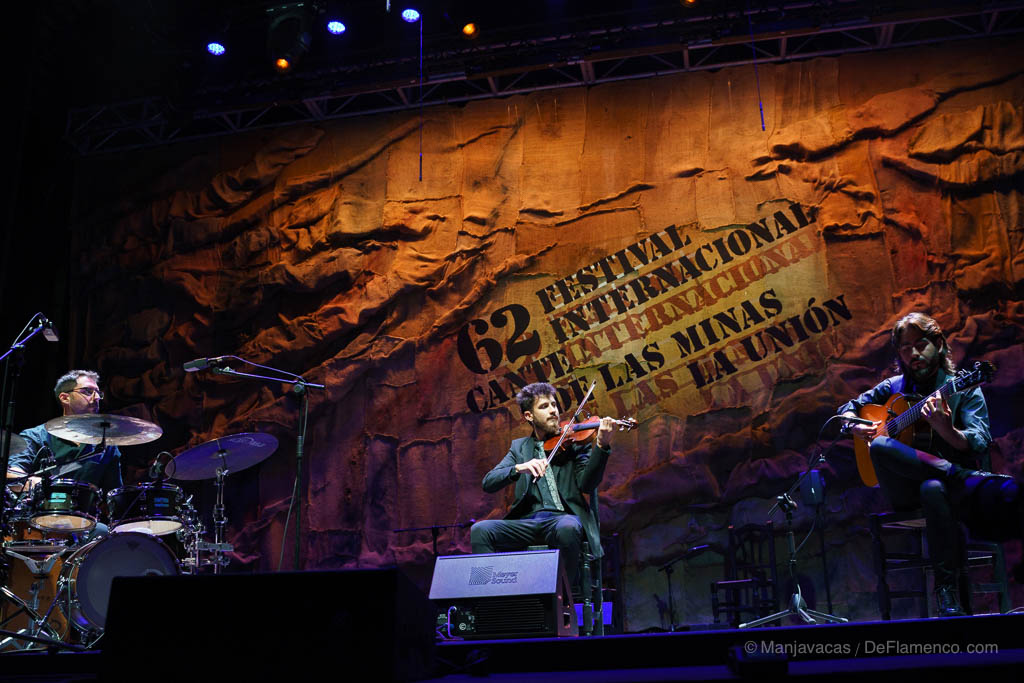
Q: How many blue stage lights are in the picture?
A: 3